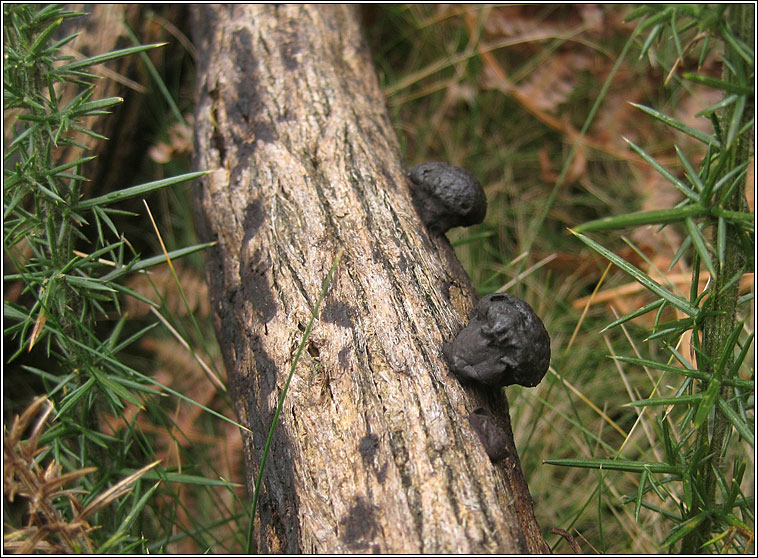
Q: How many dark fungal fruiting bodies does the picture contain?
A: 3